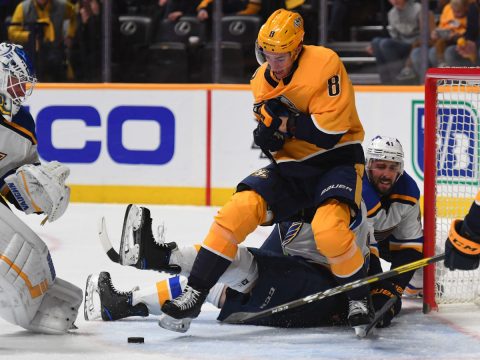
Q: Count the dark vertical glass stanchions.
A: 4